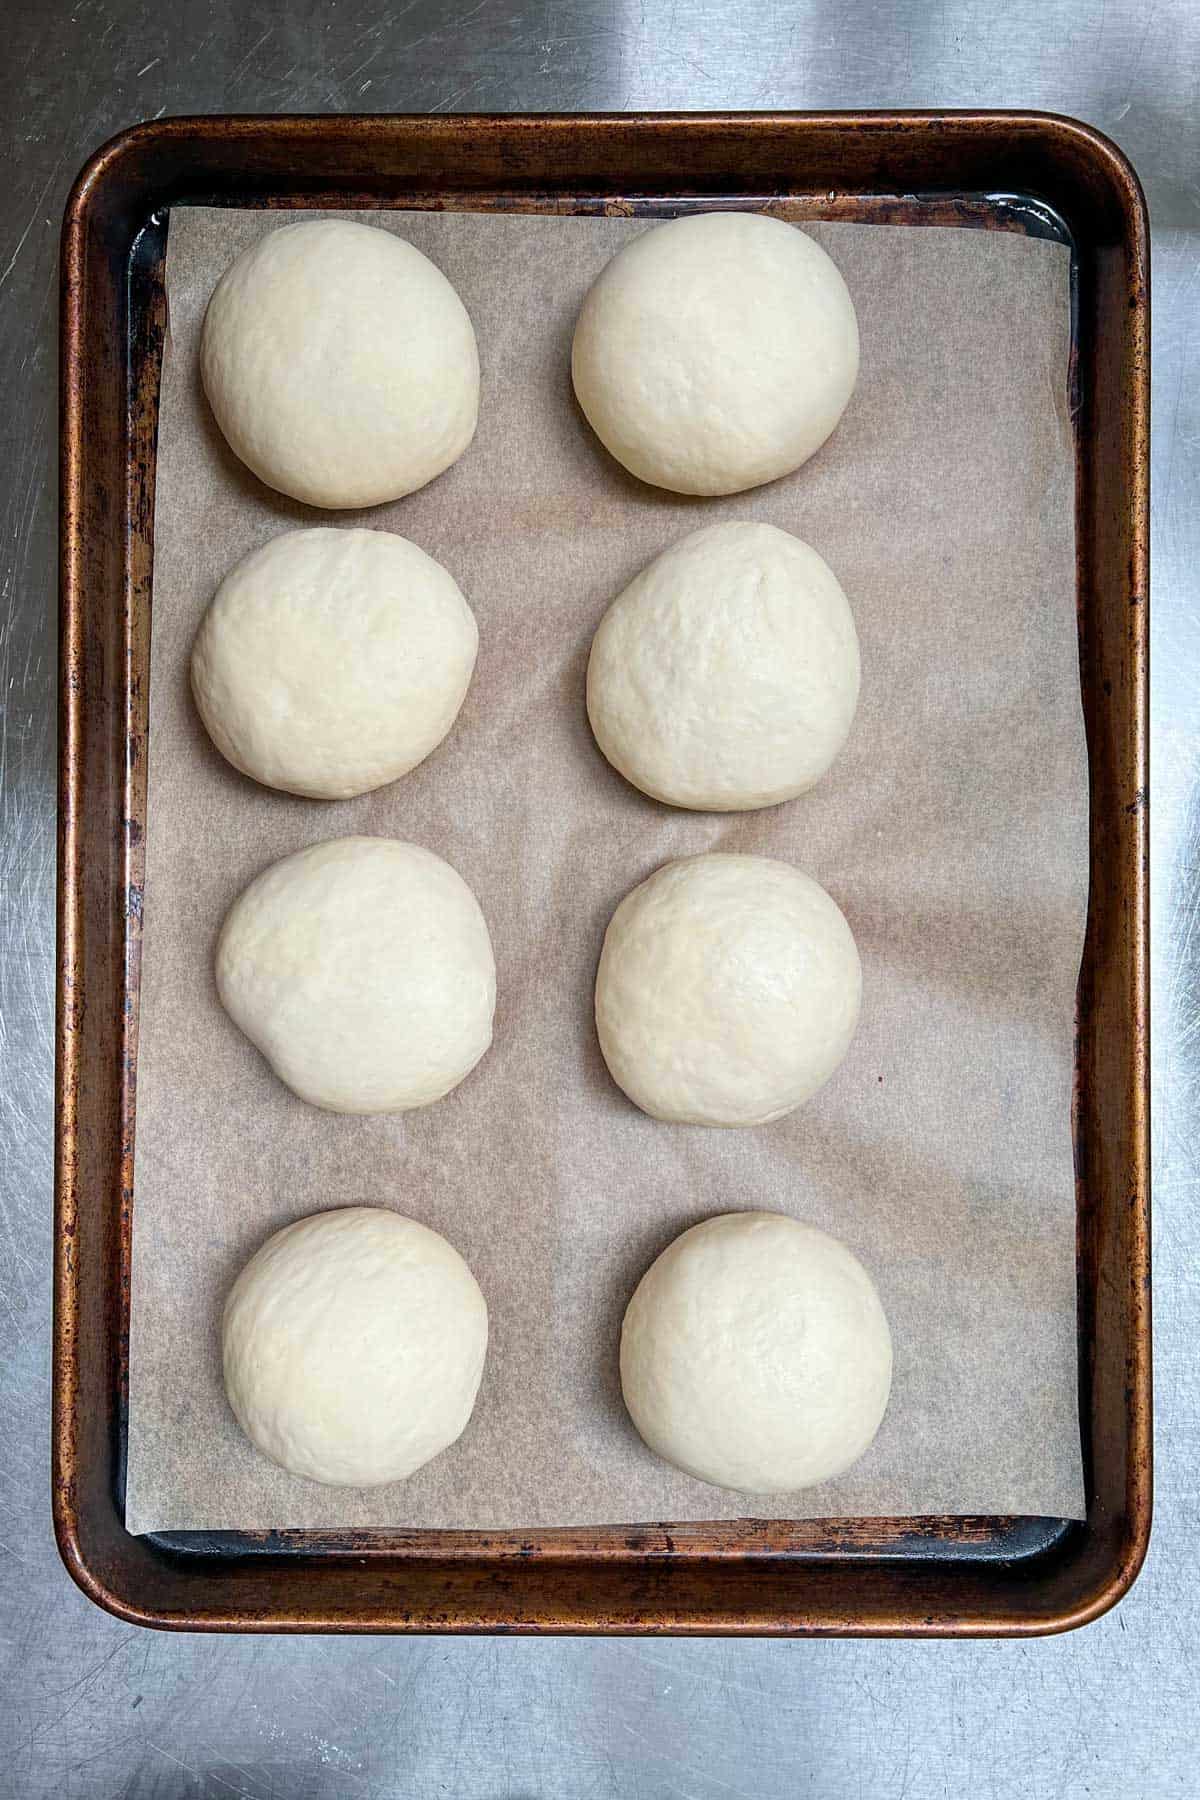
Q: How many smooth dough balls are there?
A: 8